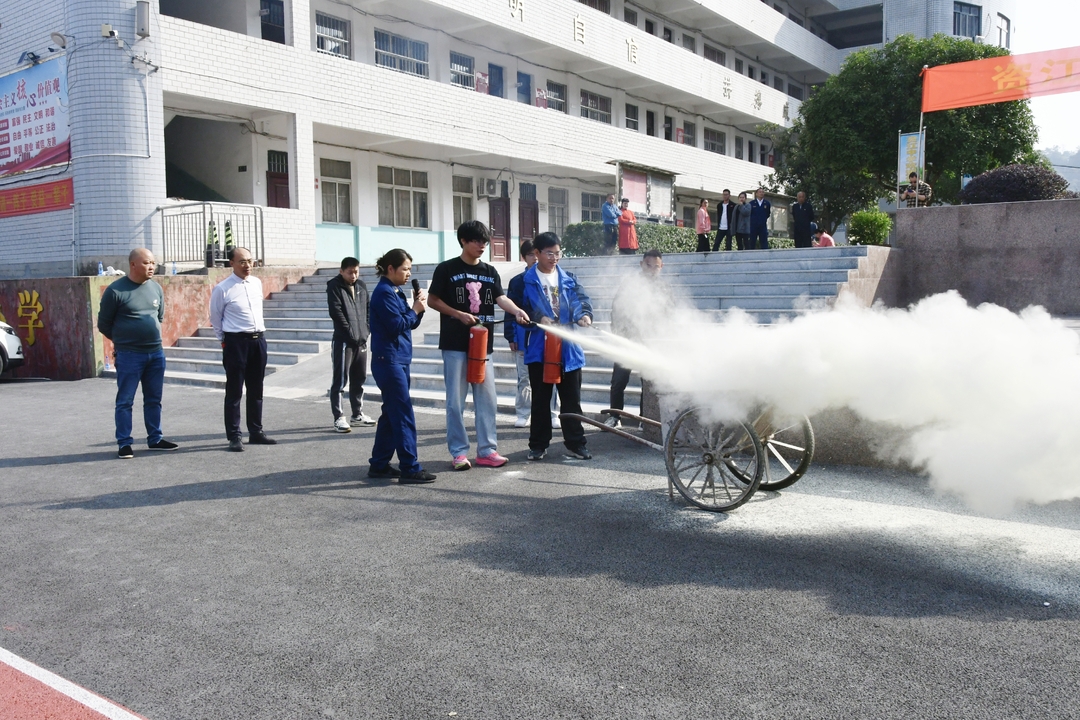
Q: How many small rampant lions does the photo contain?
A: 0